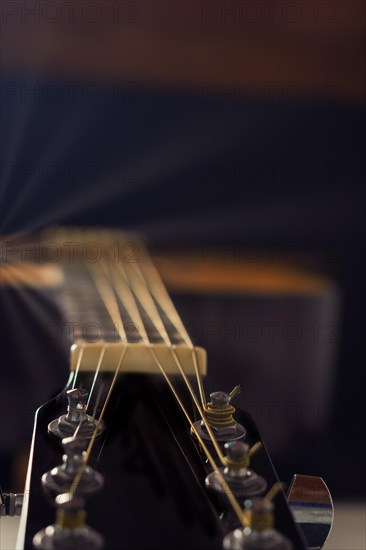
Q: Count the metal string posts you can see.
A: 6